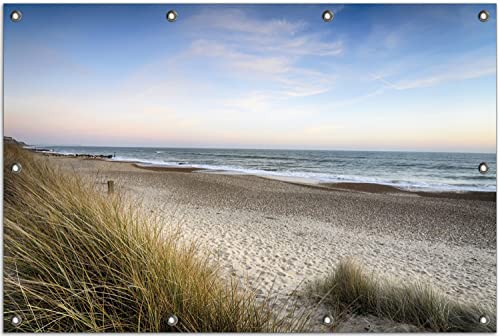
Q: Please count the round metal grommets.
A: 10